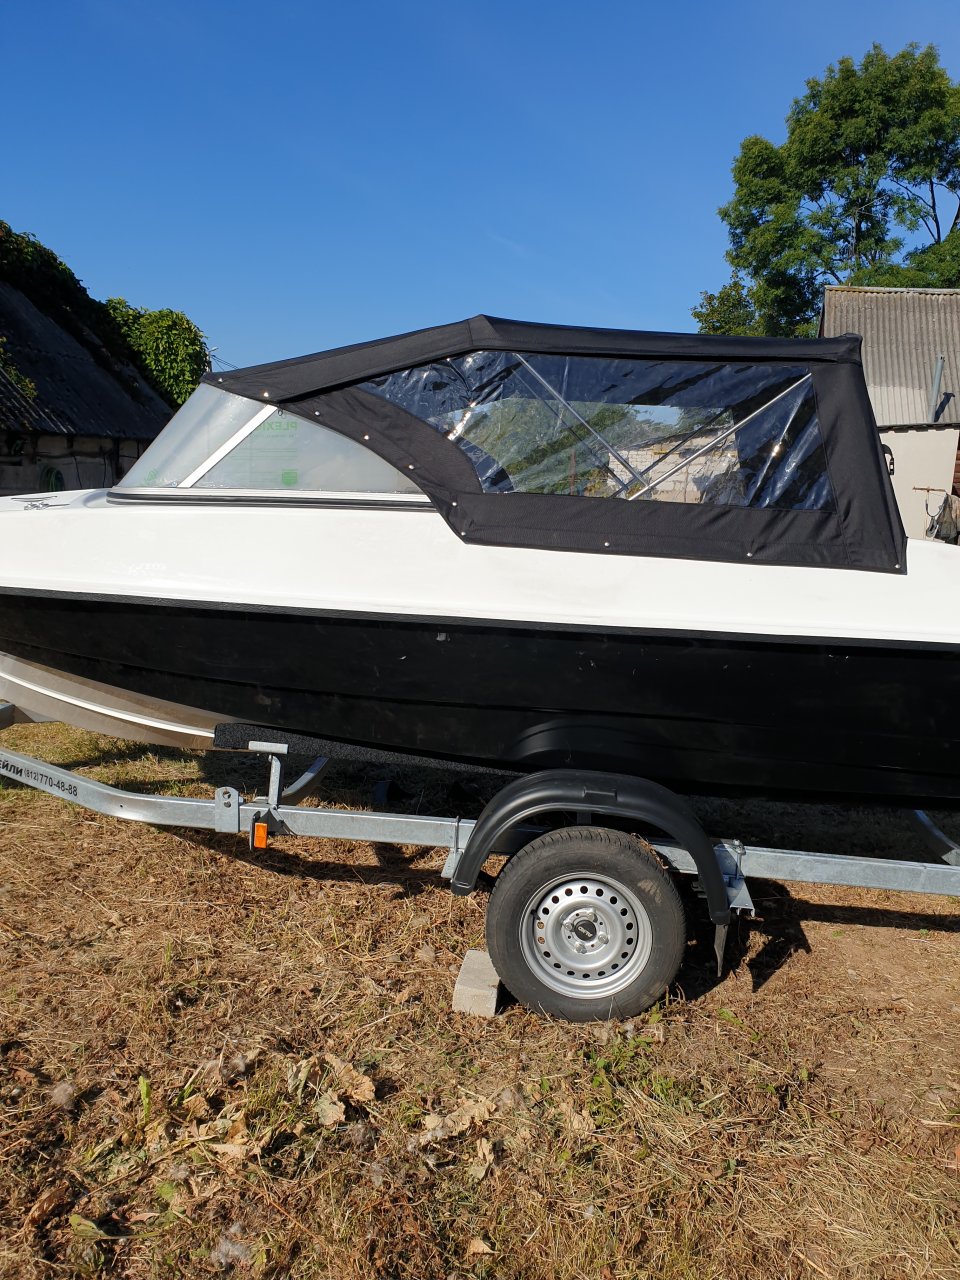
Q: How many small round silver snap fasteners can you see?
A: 10